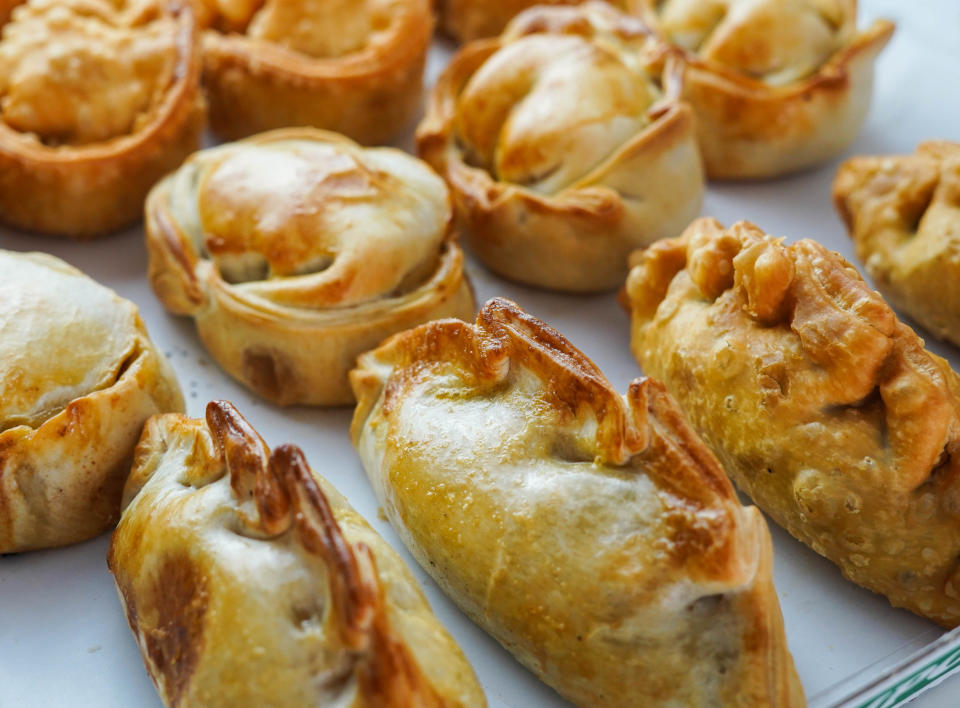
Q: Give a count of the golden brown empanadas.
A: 11